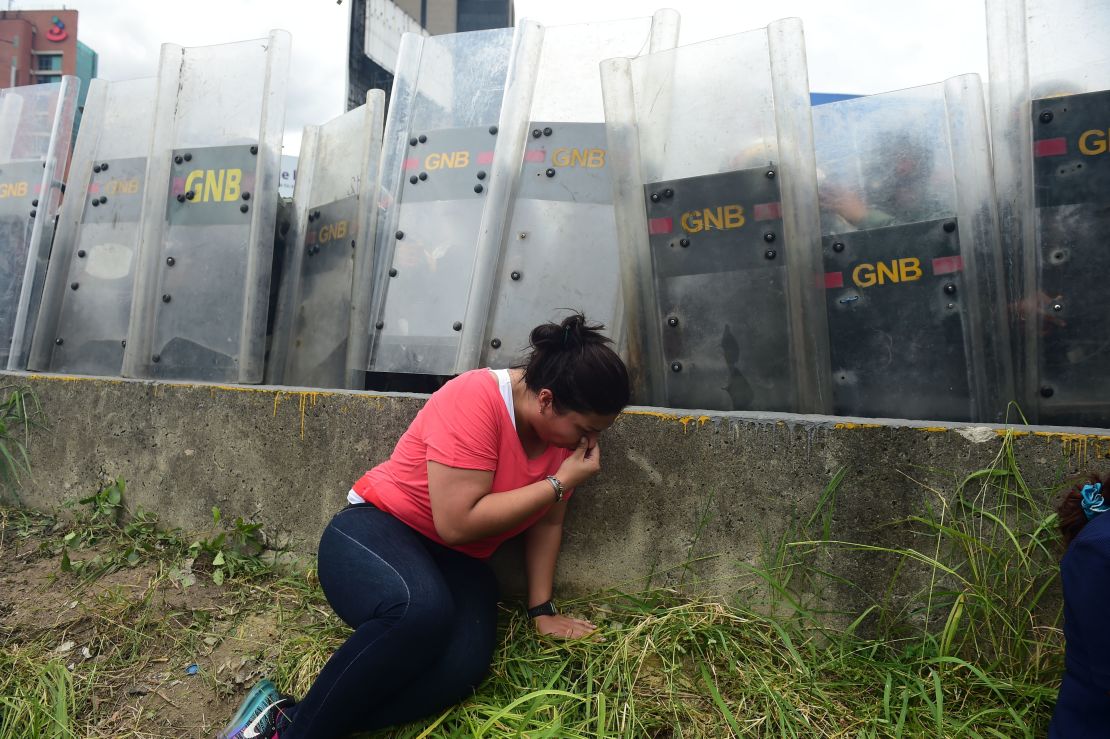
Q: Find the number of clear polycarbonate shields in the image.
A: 9